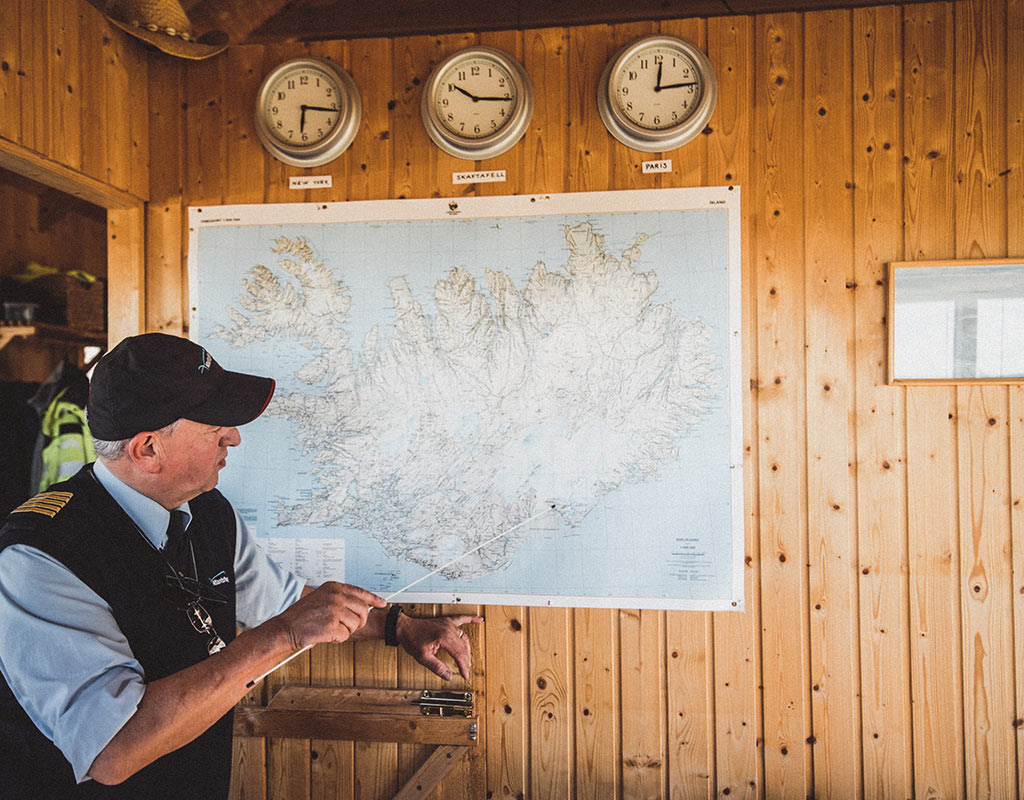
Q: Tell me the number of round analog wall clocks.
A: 3